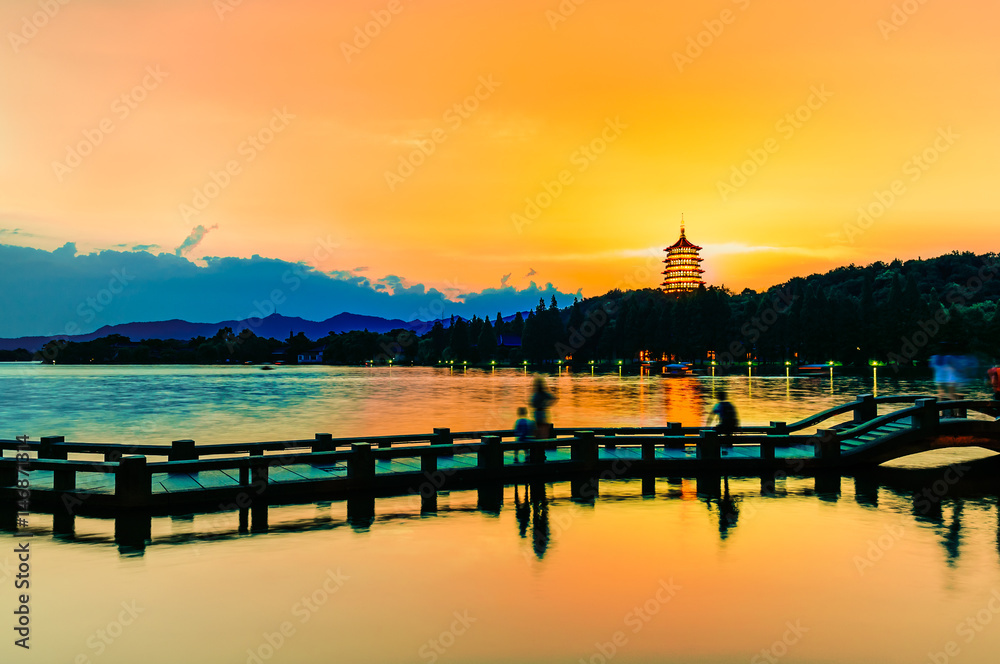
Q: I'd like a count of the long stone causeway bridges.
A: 1